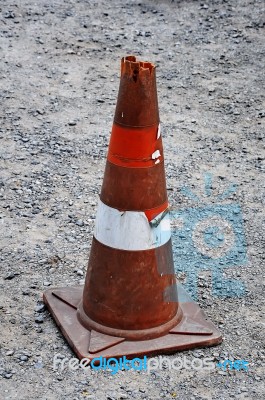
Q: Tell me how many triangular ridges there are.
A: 3